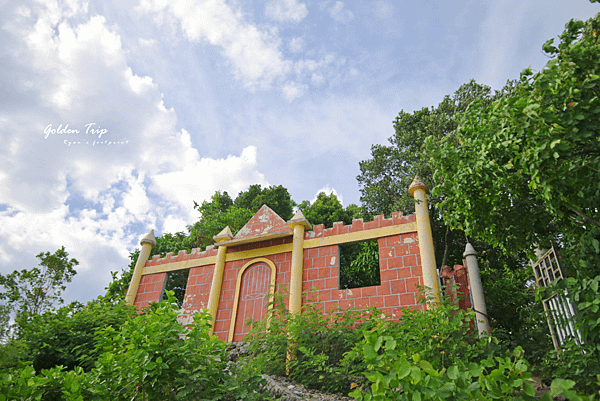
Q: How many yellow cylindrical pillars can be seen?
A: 4